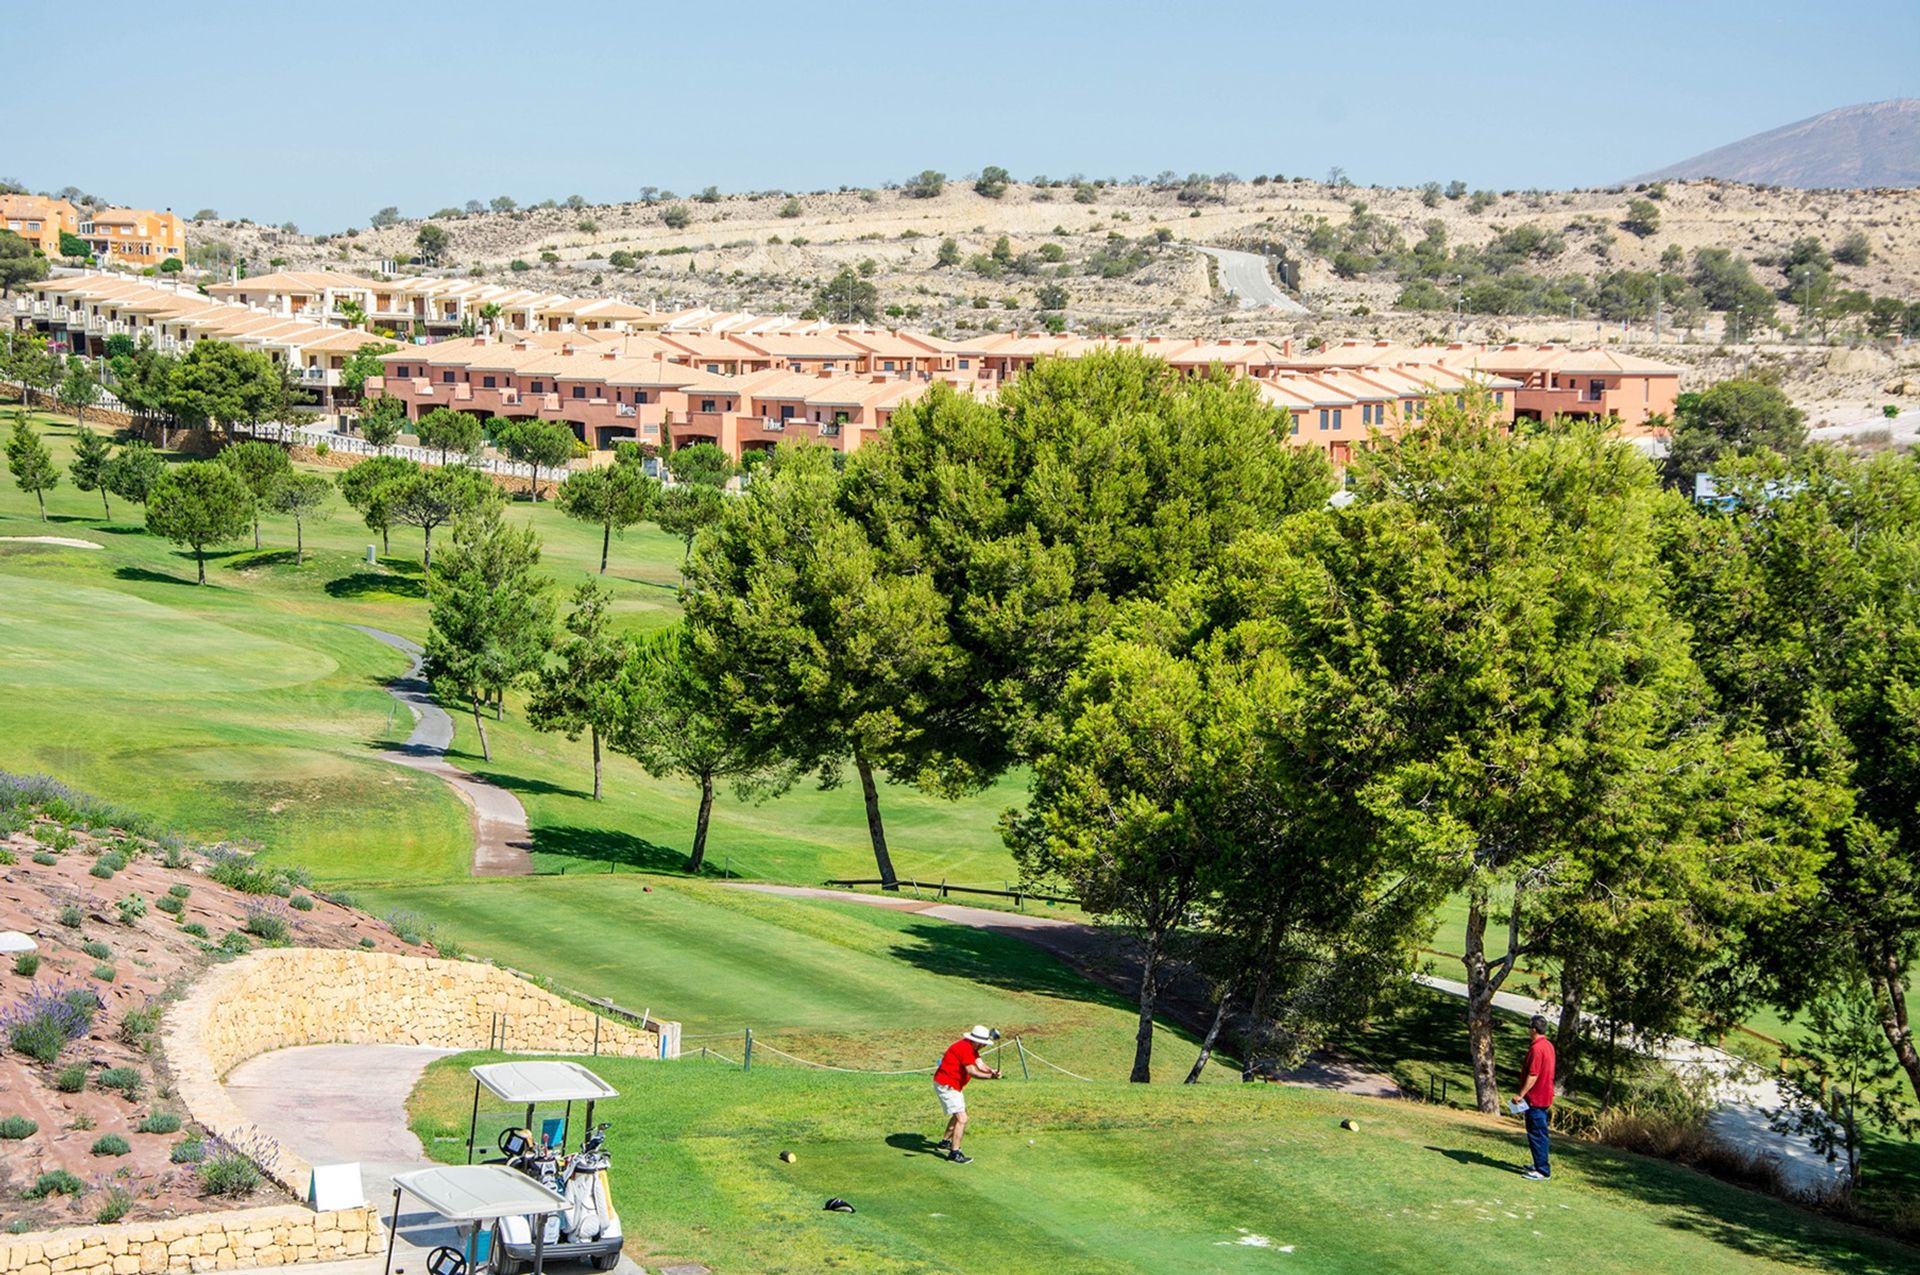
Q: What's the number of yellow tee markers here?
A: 2